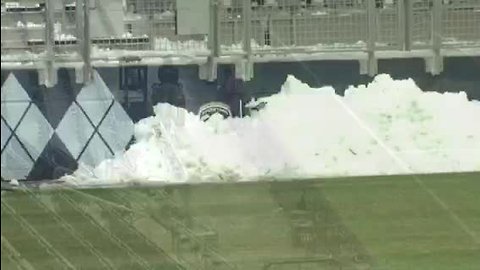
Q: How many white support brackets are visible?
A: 6